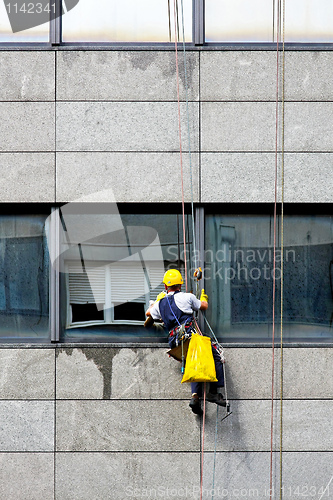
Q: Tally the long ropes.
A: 4